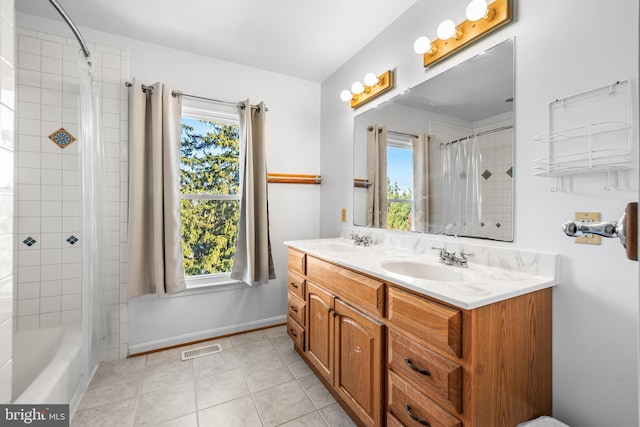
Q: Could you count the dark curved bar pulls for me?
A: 5